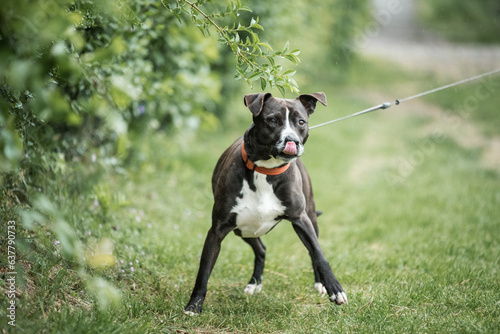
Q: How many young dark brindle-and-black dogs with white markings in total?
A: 1